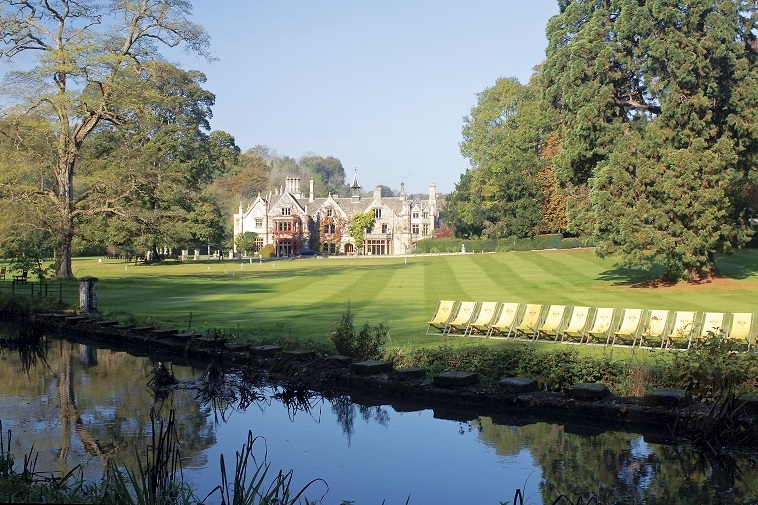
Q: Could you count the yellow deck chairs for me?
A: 13